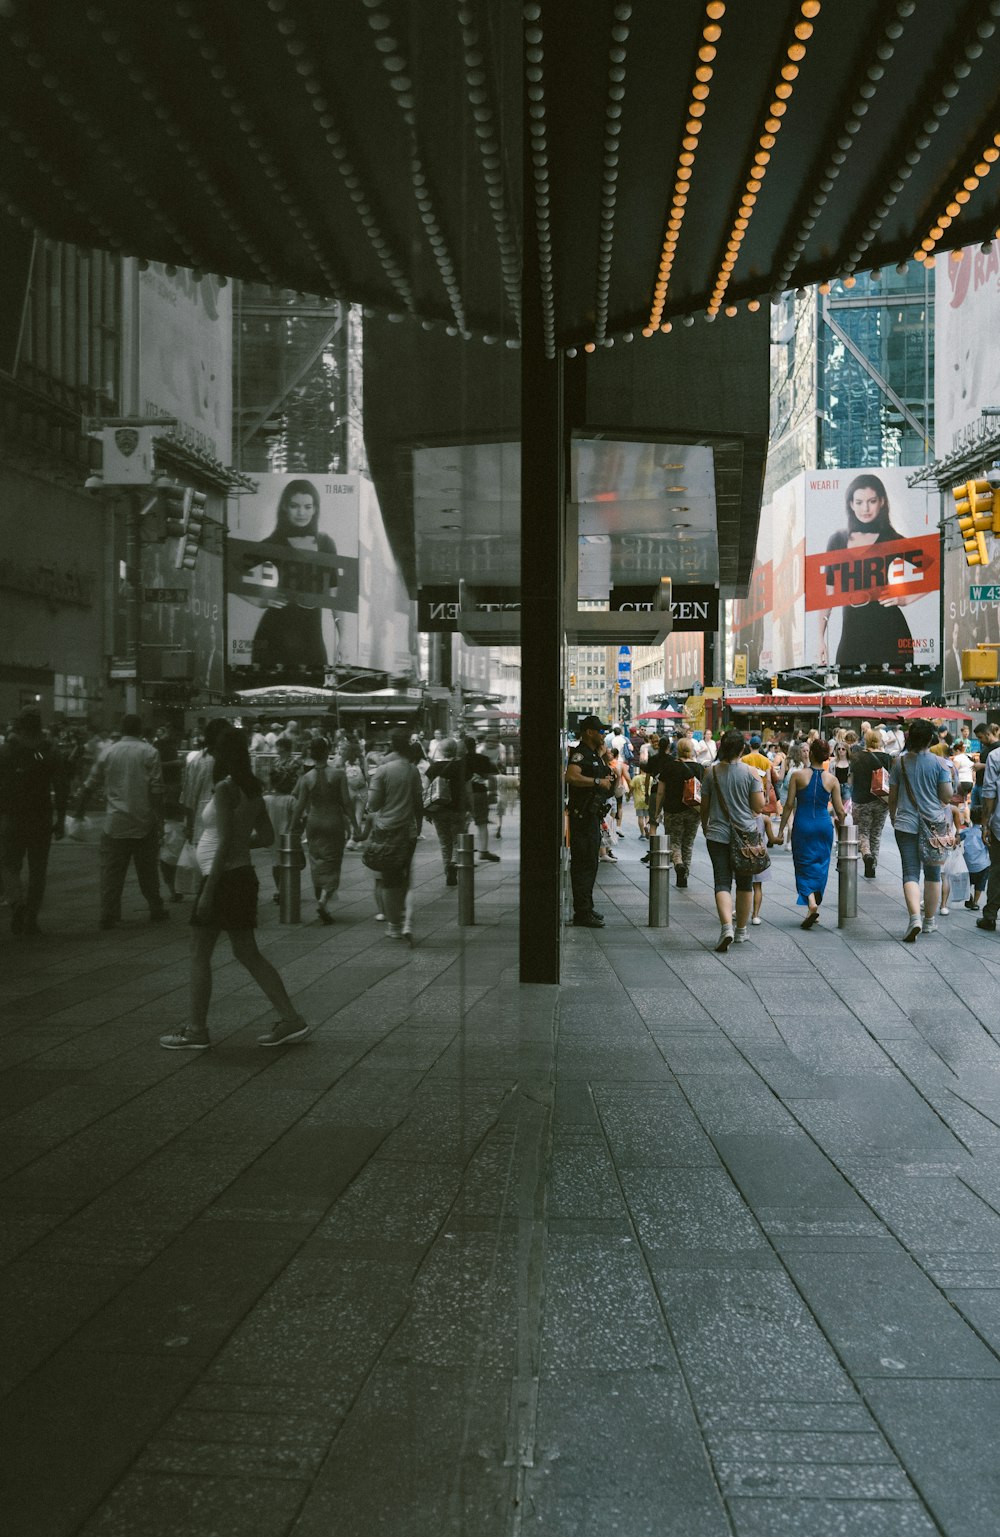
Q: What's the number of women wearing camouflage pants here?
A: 2